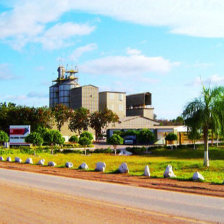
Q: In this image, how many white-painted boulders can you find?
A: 13